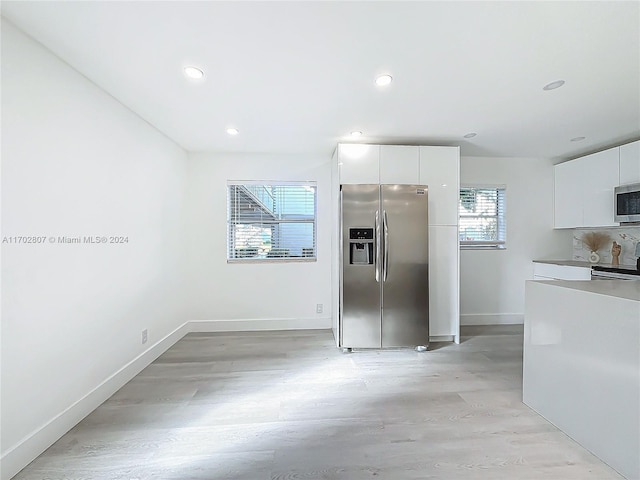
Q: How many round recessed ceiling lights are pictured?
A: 7